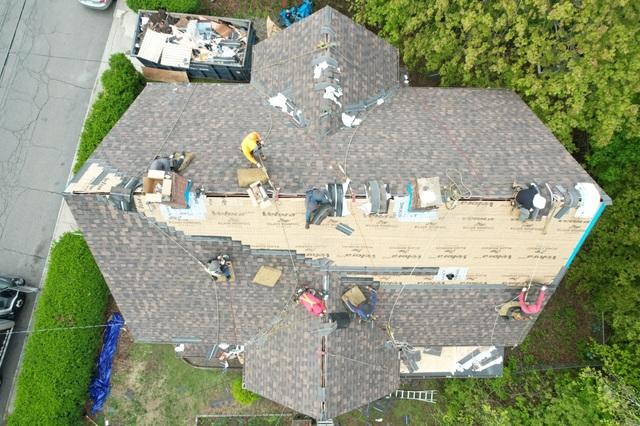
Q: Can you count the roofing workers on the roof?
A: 8